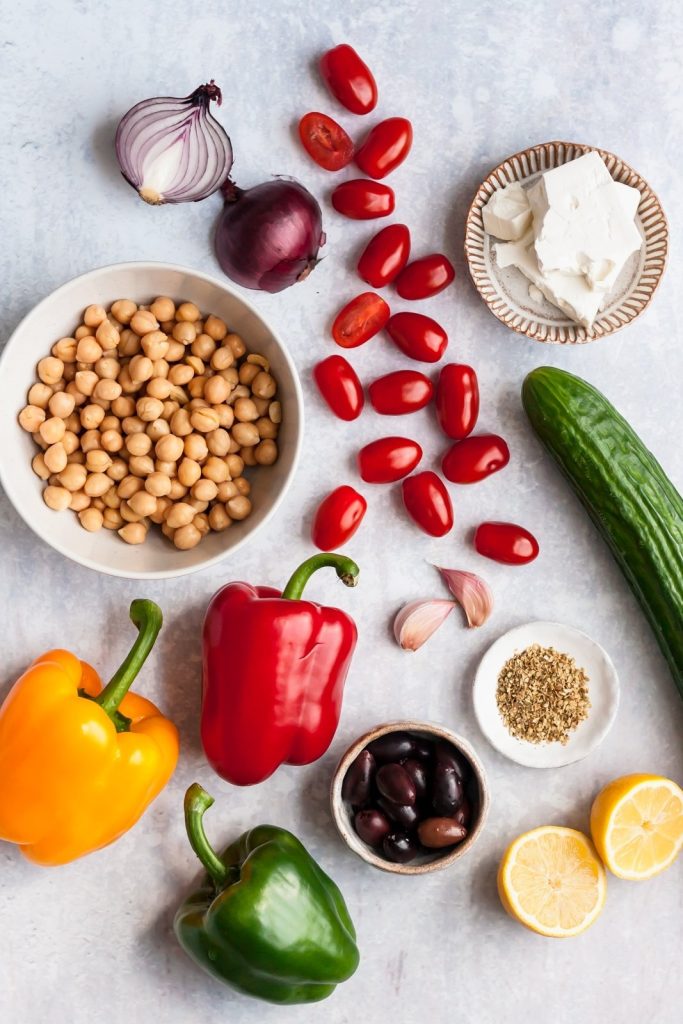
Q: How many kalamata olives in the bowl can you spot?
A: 12